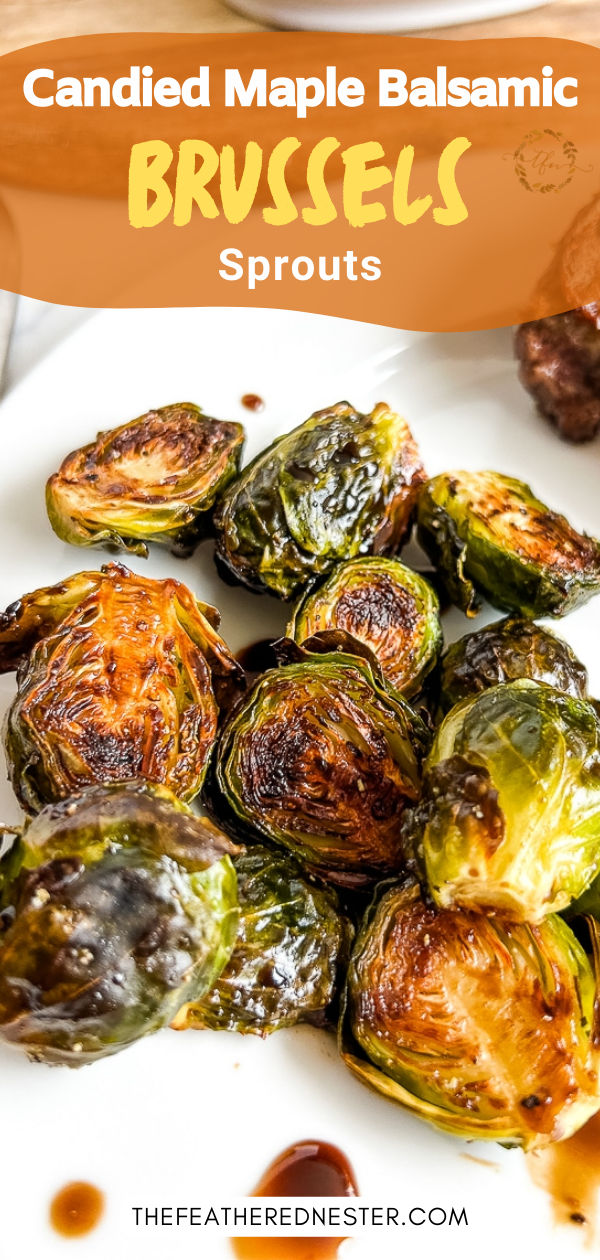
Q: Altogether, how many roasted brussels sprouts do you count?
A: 11